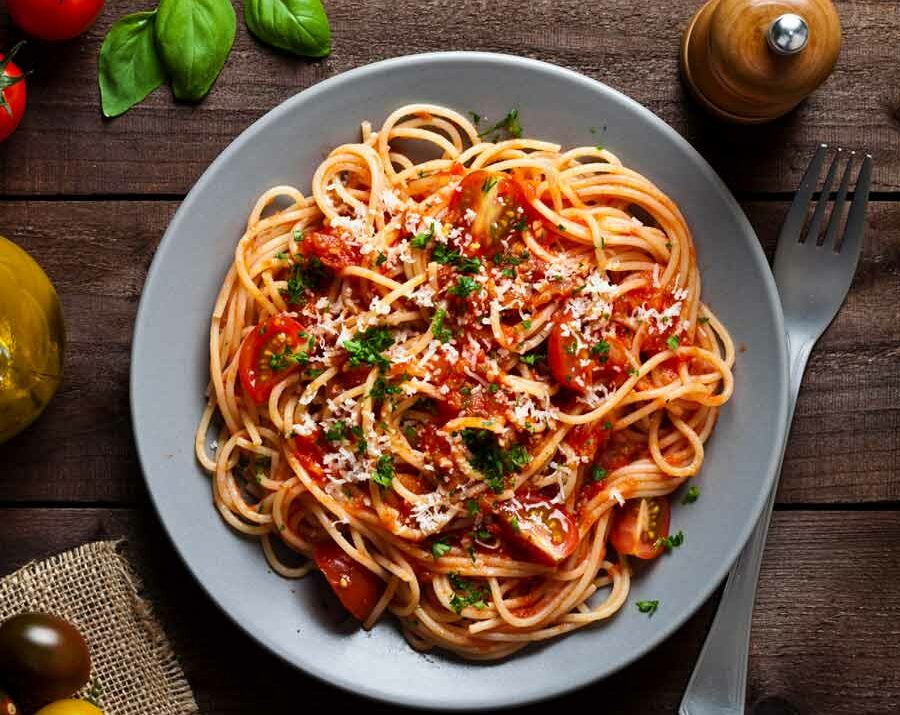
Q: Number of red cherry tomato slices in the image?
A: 6